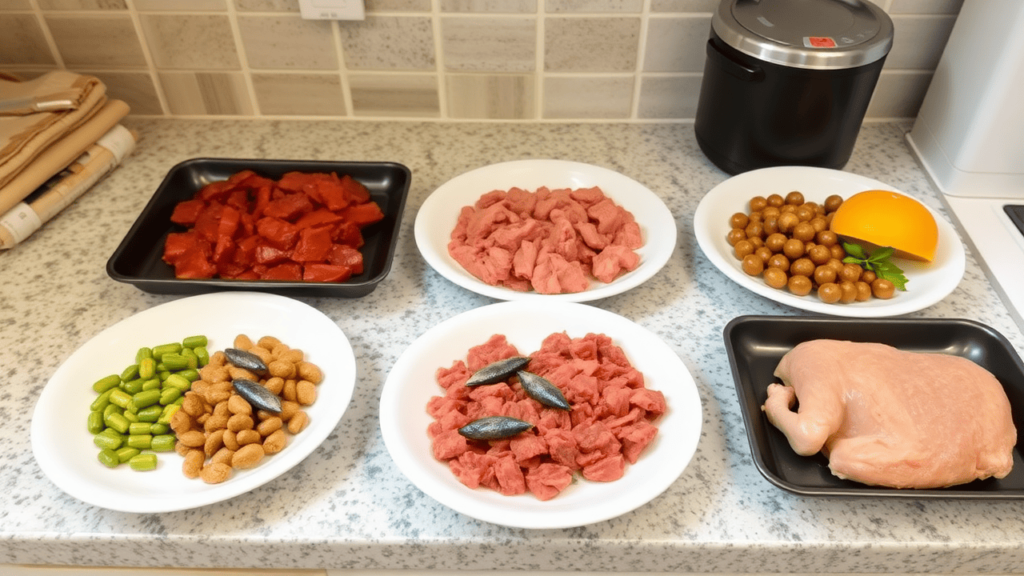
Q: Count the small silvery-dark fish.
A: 5